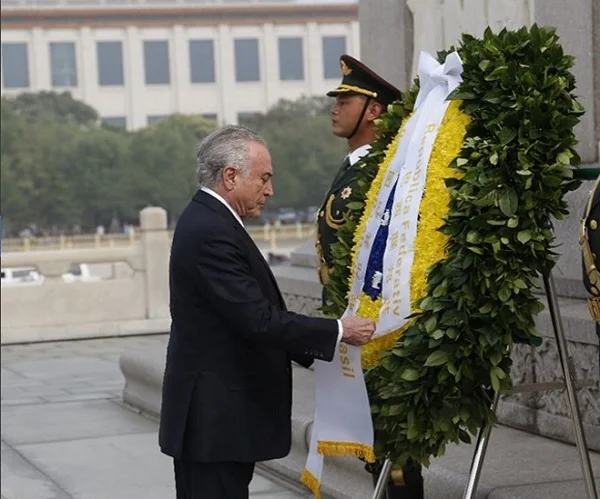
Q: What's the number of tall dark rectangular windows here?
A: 8